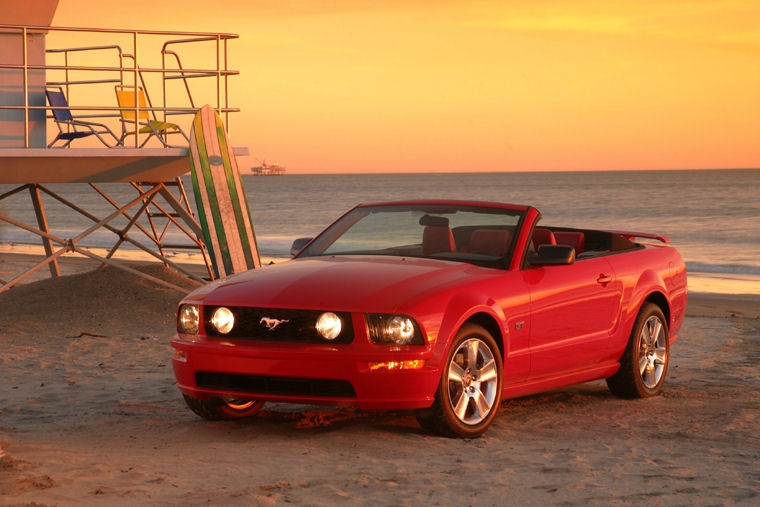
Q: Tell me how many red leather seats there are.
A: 4